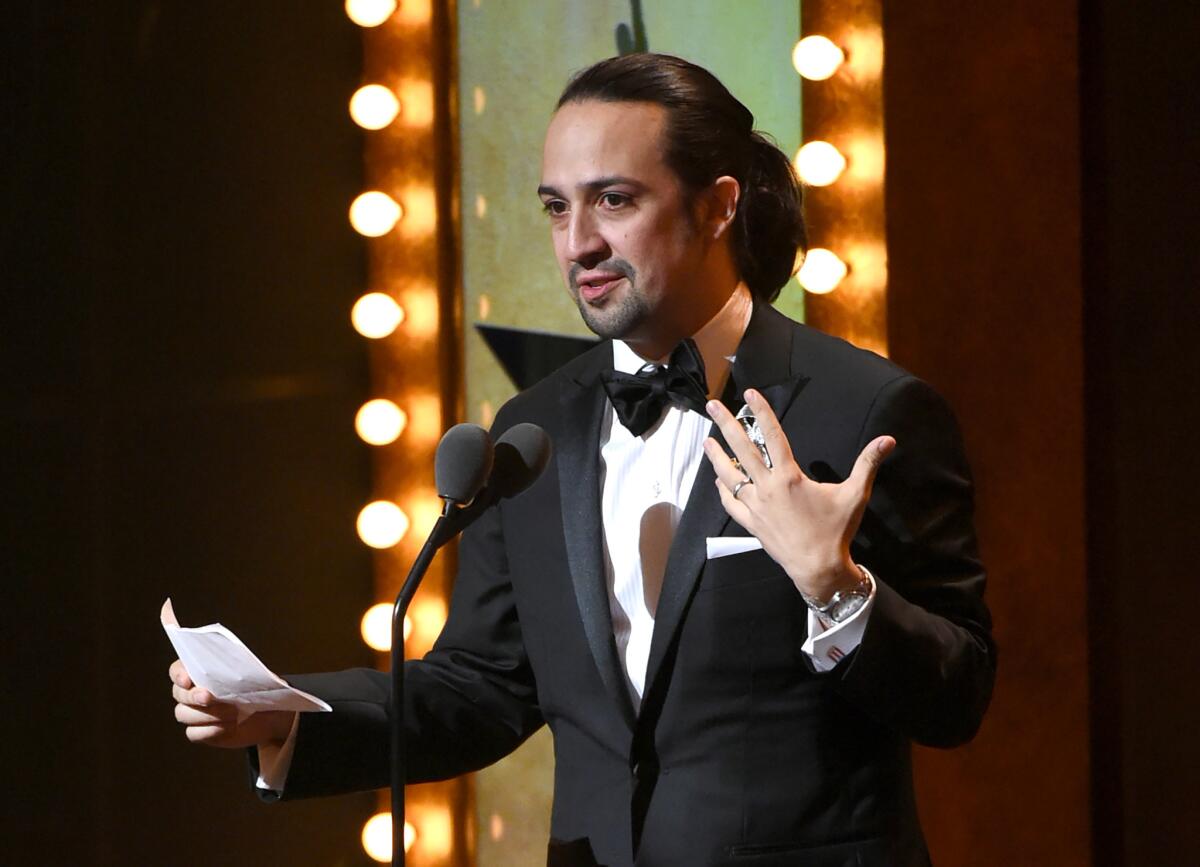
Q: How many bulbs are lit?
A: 11